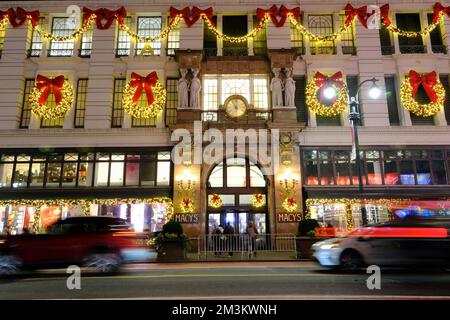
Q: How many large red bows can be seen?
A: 15